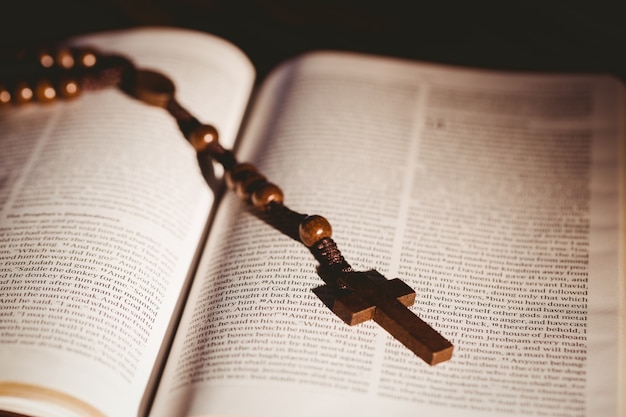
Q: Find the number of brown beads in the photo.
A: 12